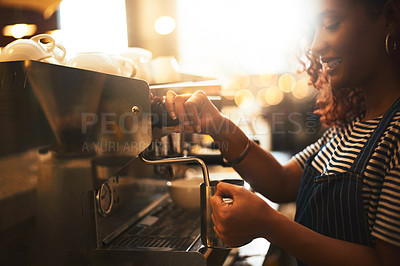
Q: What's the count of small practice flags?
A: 0